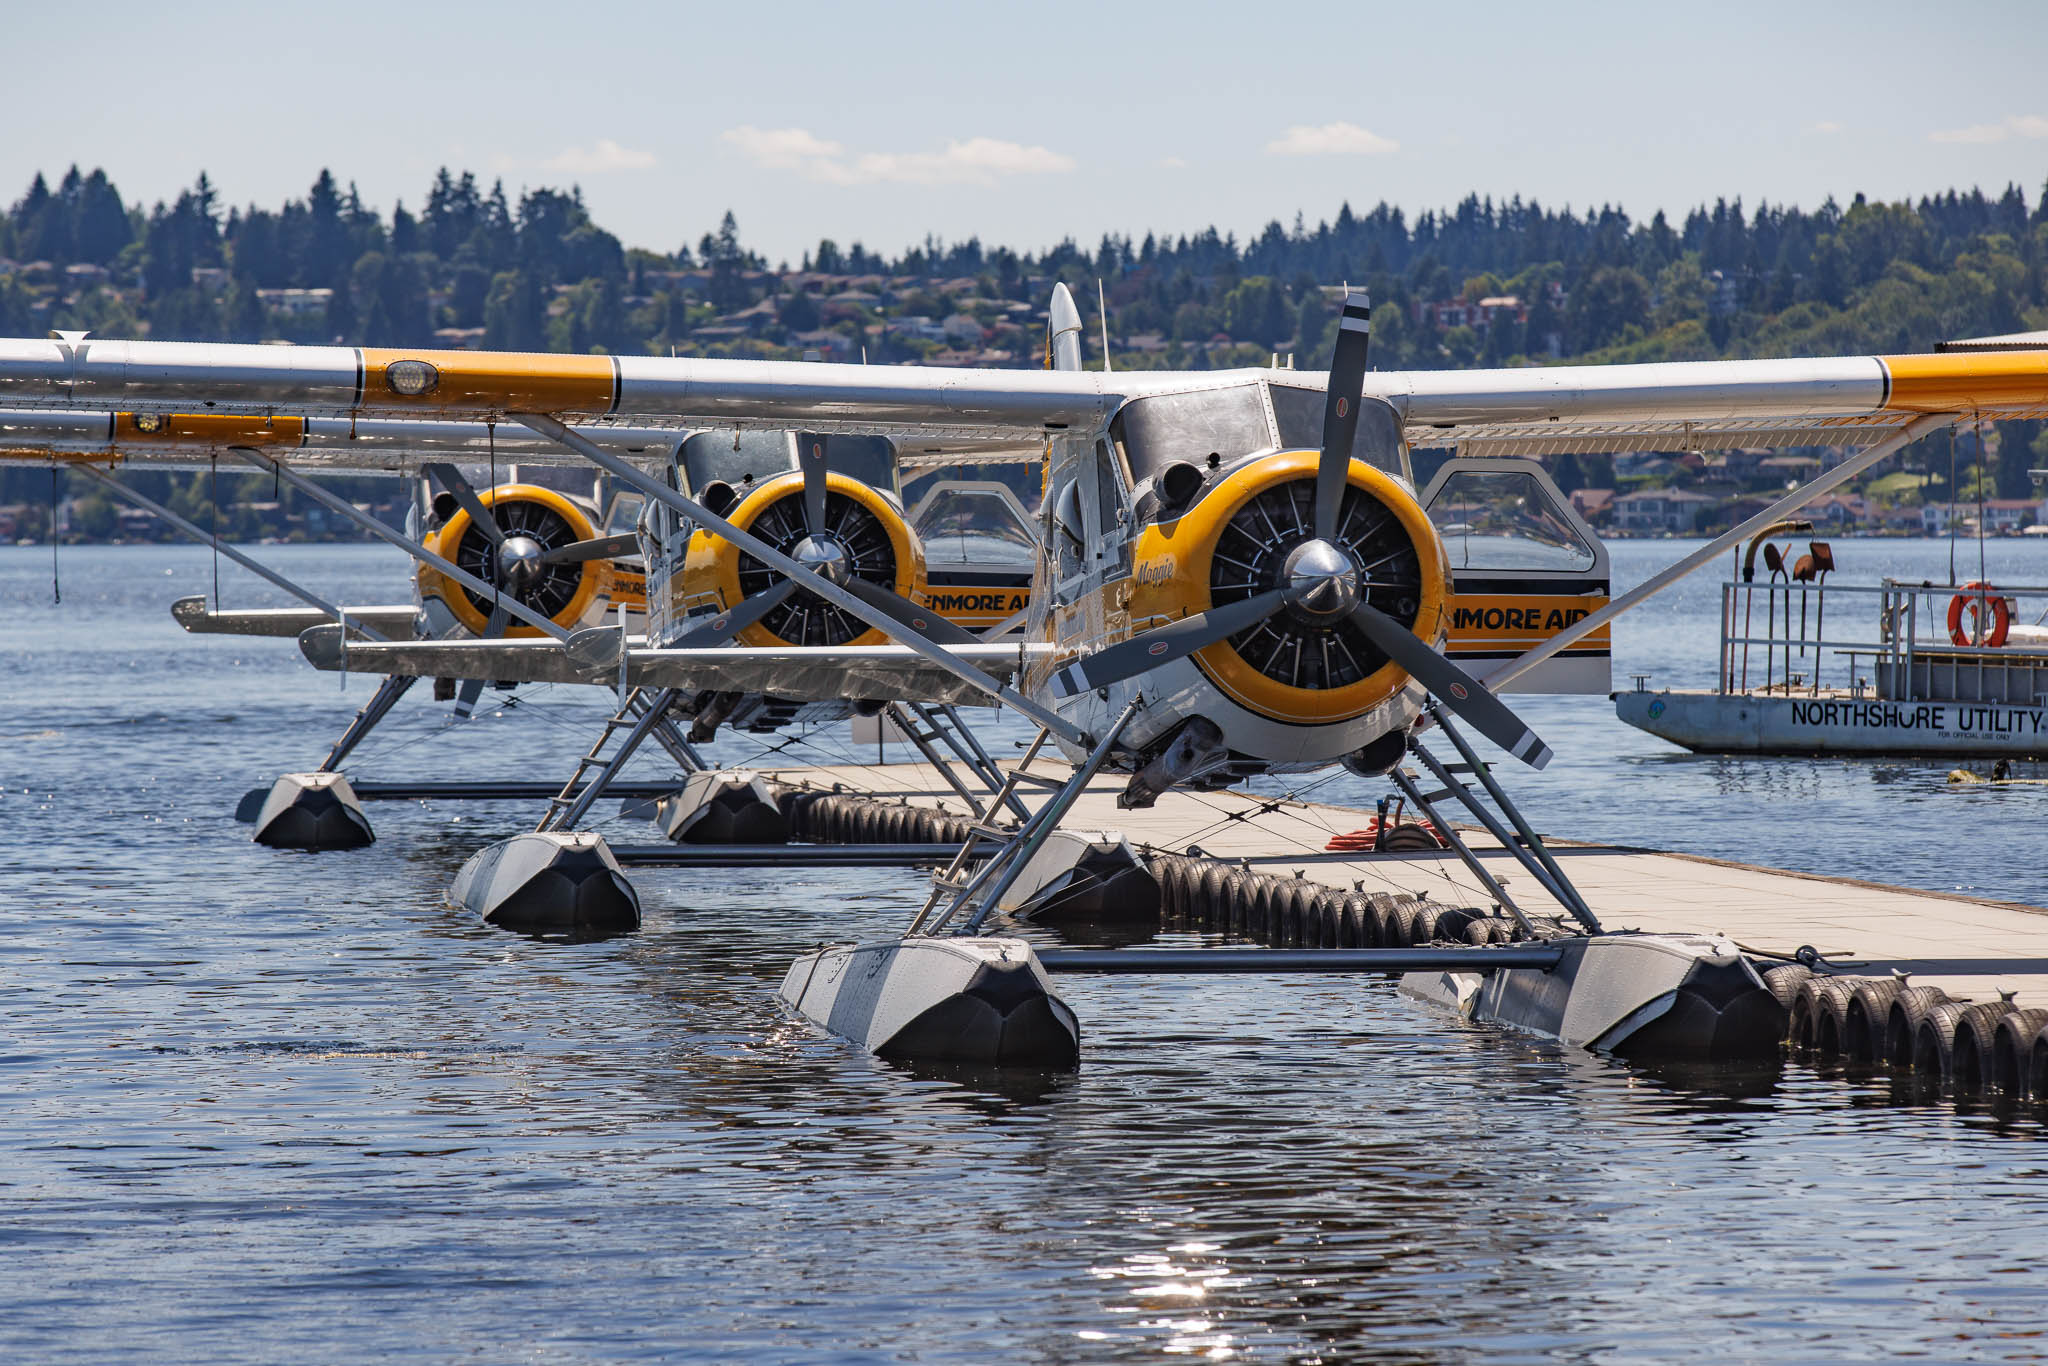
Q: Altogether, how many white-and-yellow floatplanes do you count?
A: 3